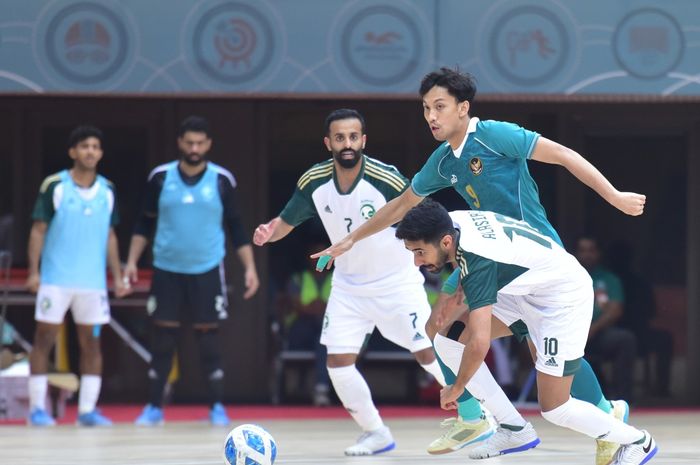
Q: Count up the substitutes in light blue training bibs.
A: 2